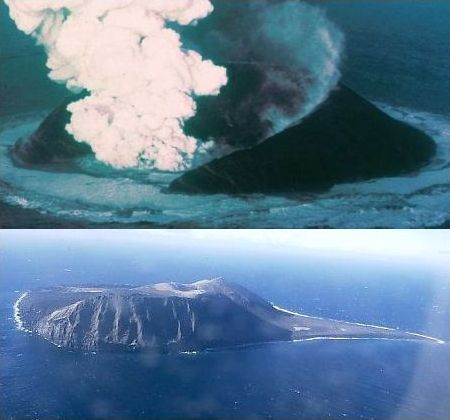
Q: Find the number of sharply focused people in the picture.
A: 0